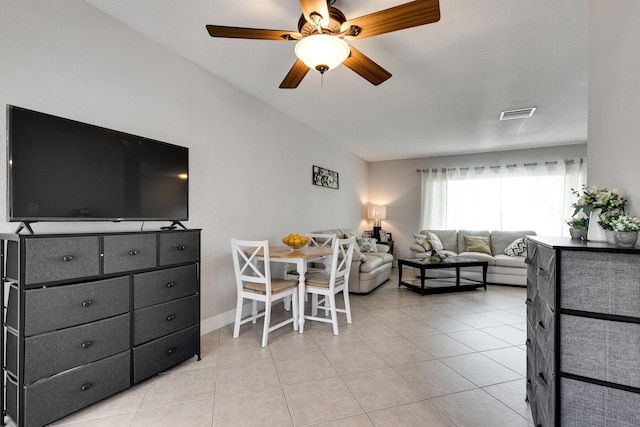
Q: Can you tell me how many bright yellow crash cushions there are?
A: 0